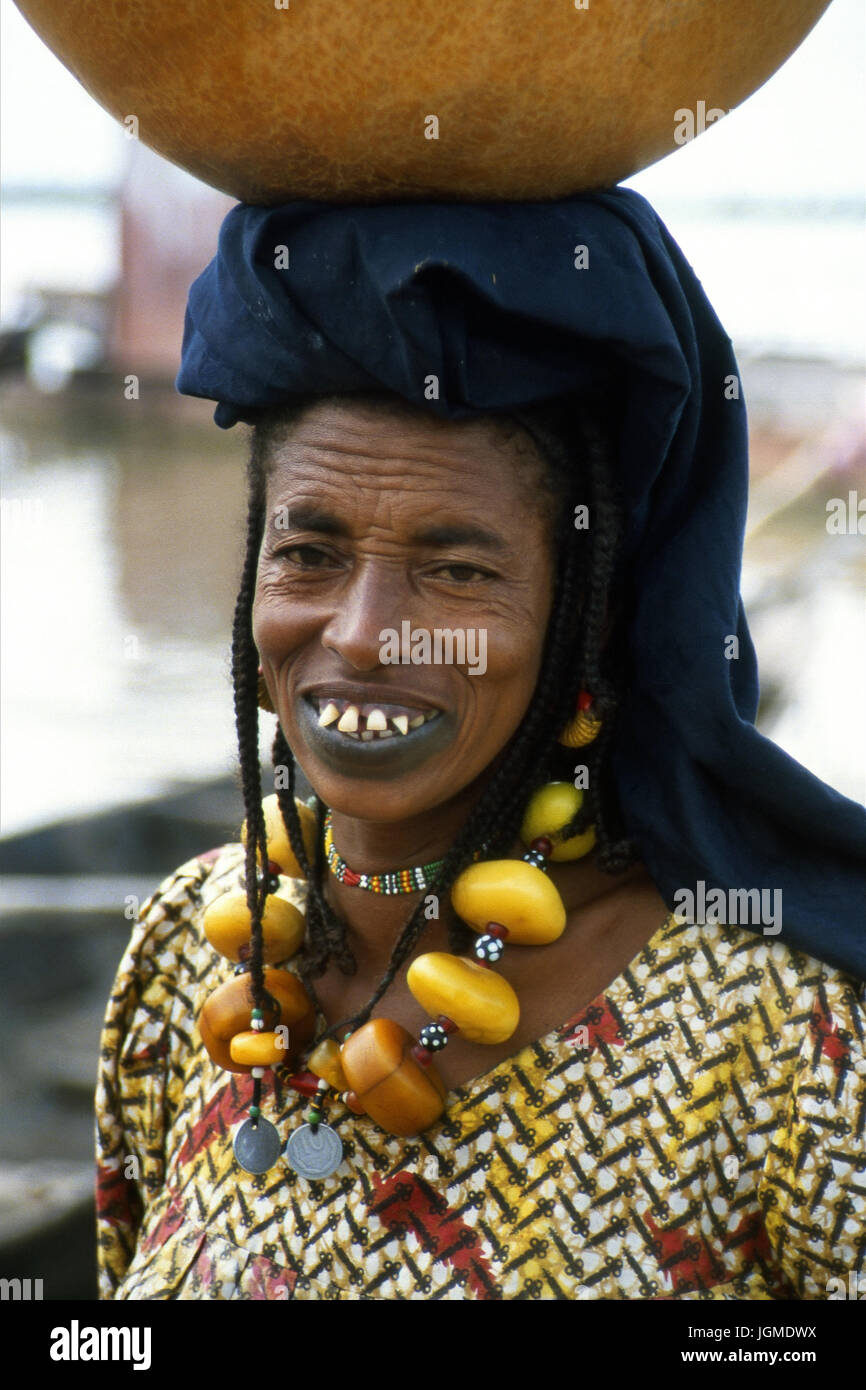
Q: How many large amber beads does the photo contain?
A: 7